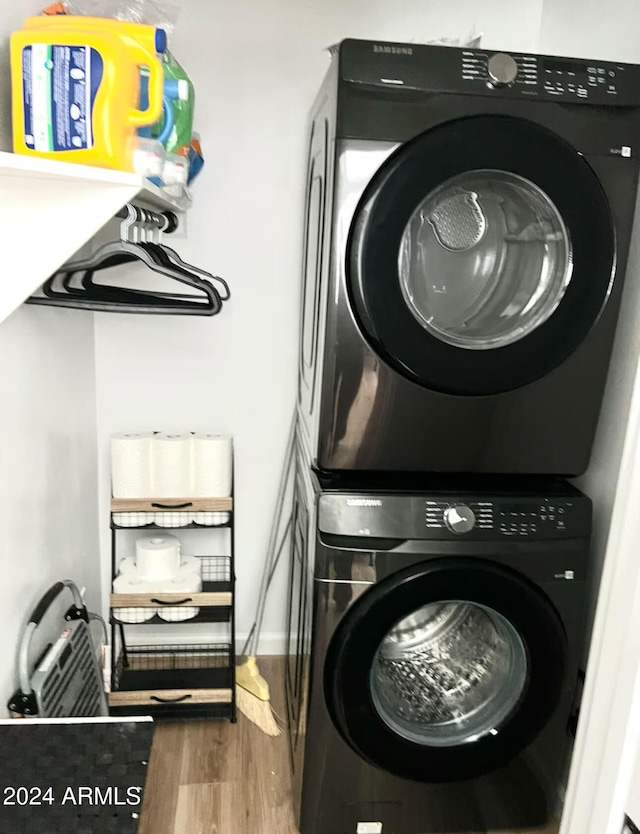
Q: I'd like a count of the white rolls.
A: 8